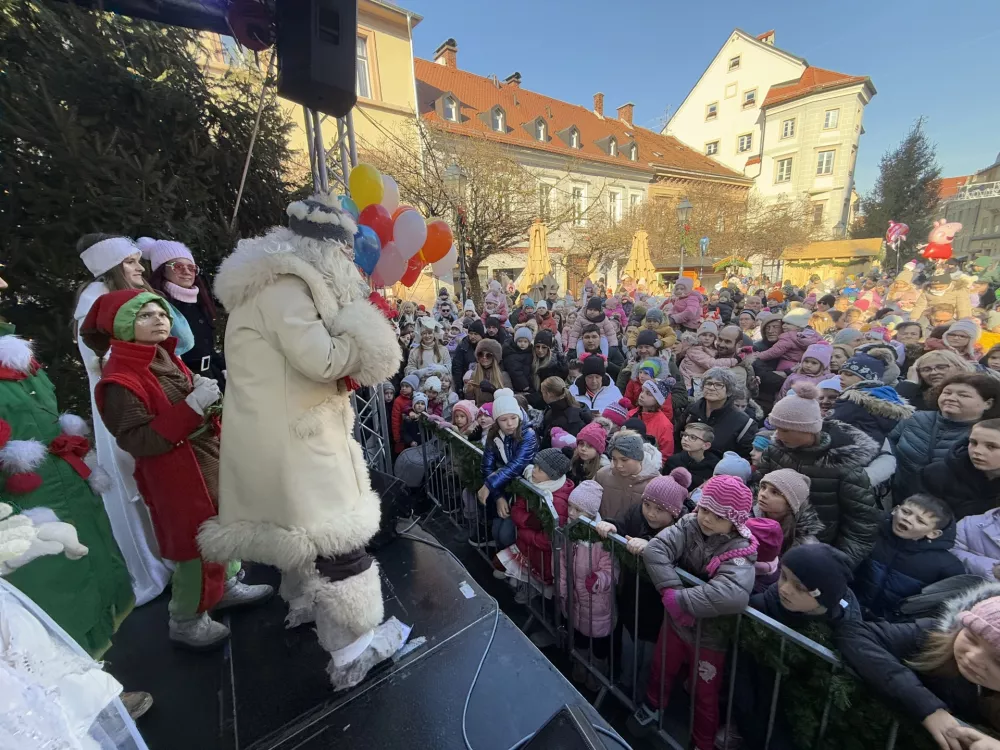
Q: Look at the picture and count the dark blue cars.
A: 0